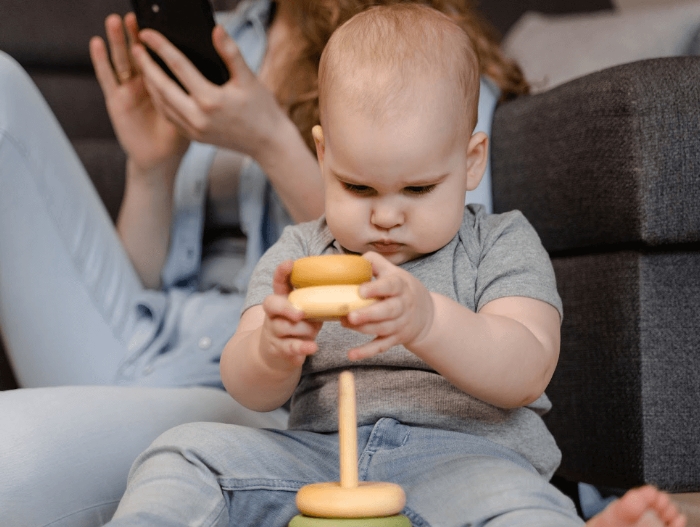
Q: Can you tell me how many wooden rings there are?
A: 4